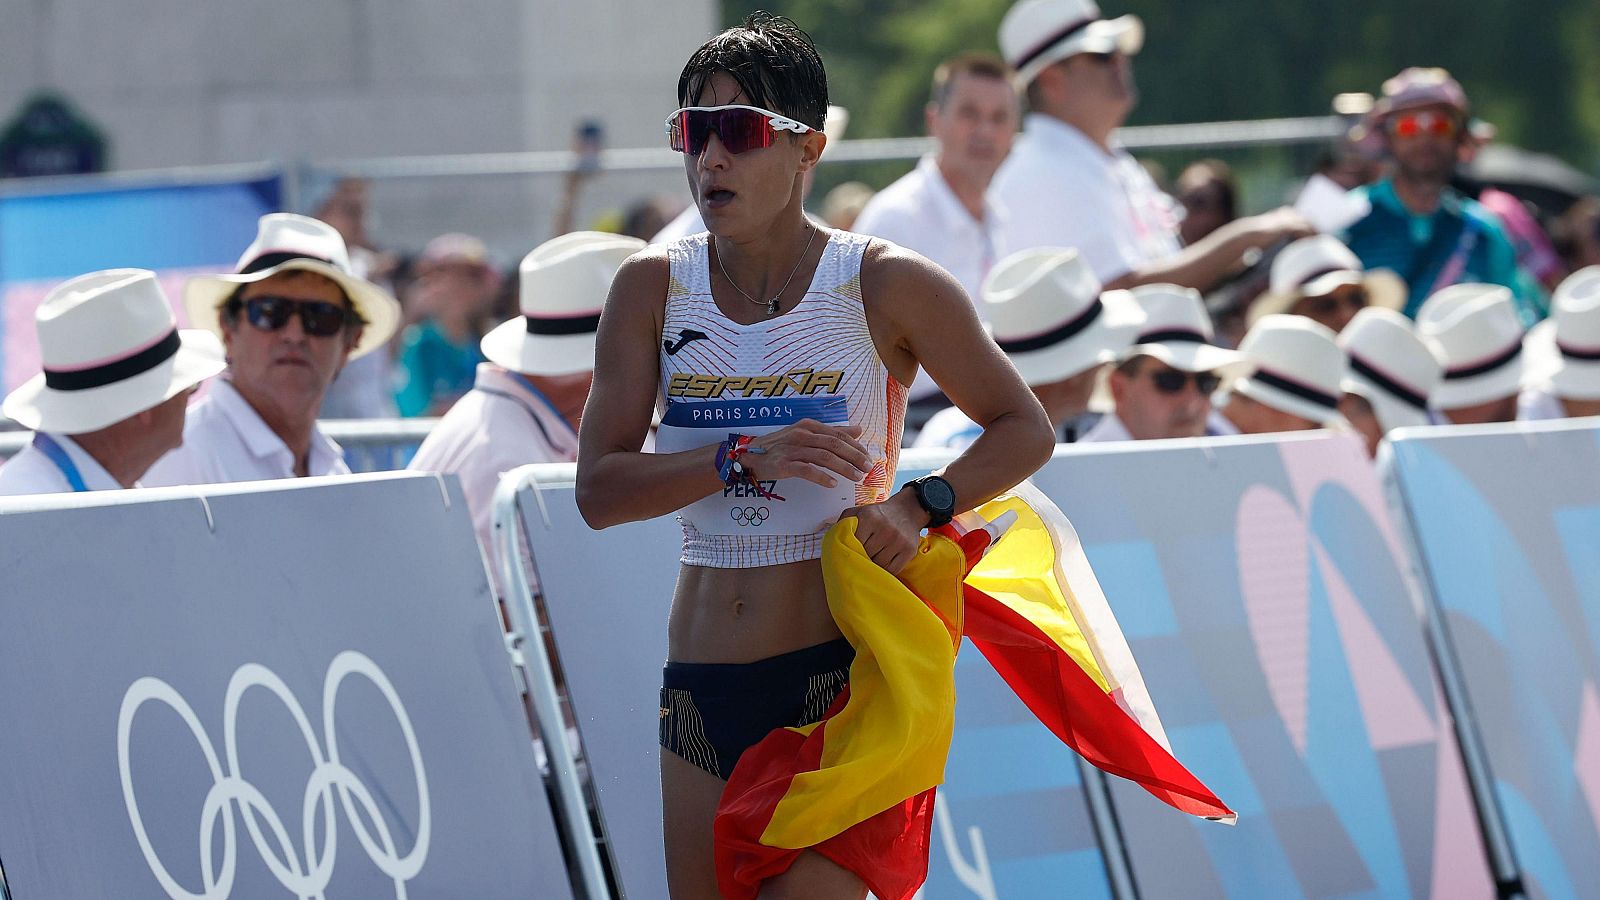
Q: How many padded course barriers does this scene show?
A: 4